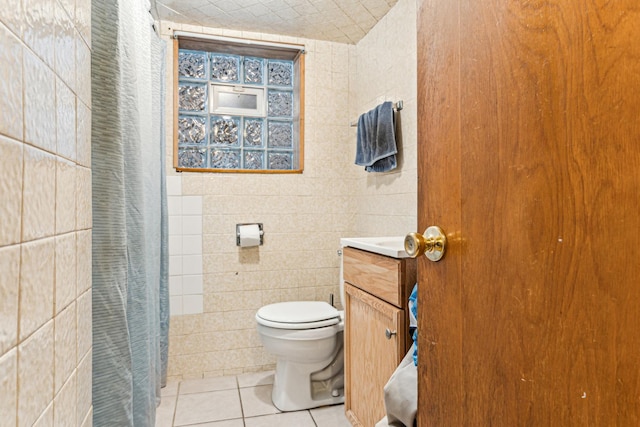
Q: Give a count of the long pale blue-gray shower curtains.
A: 1